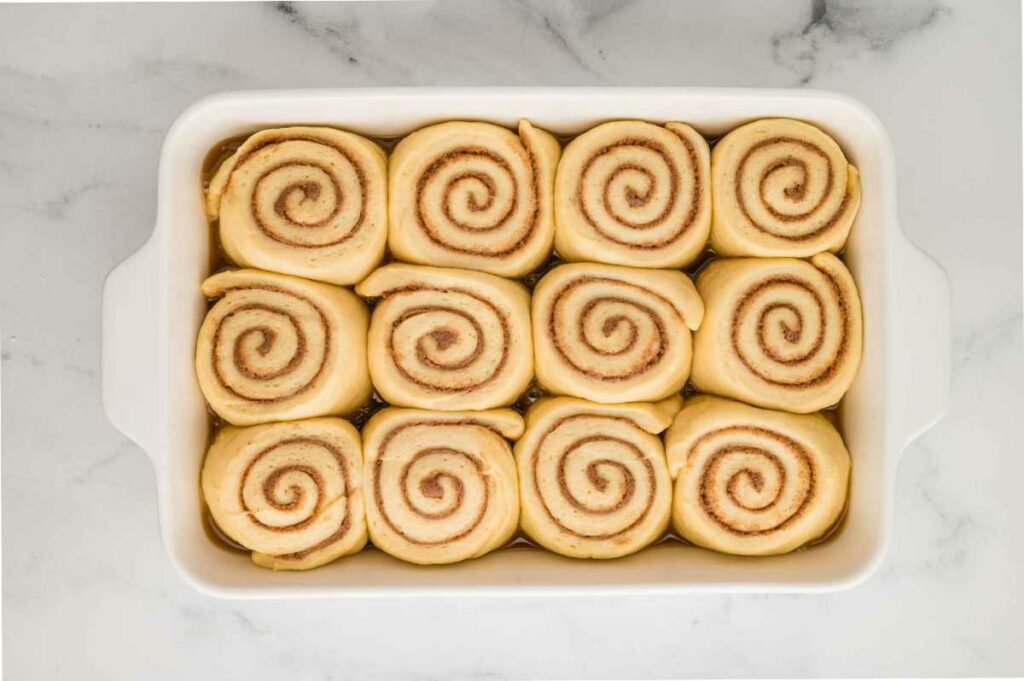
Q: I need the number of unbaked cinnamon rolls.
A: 12